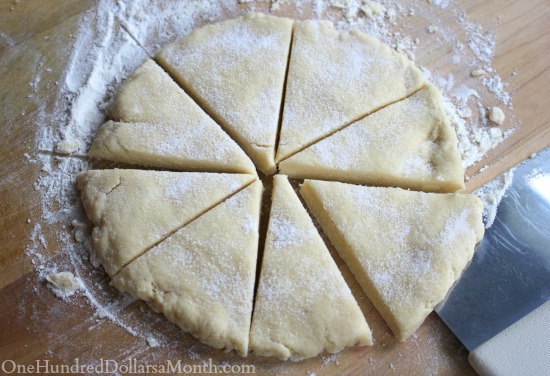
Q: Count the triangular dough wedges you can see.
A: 8